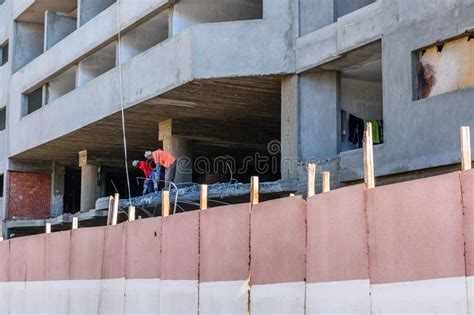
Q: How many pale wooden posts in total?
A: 12